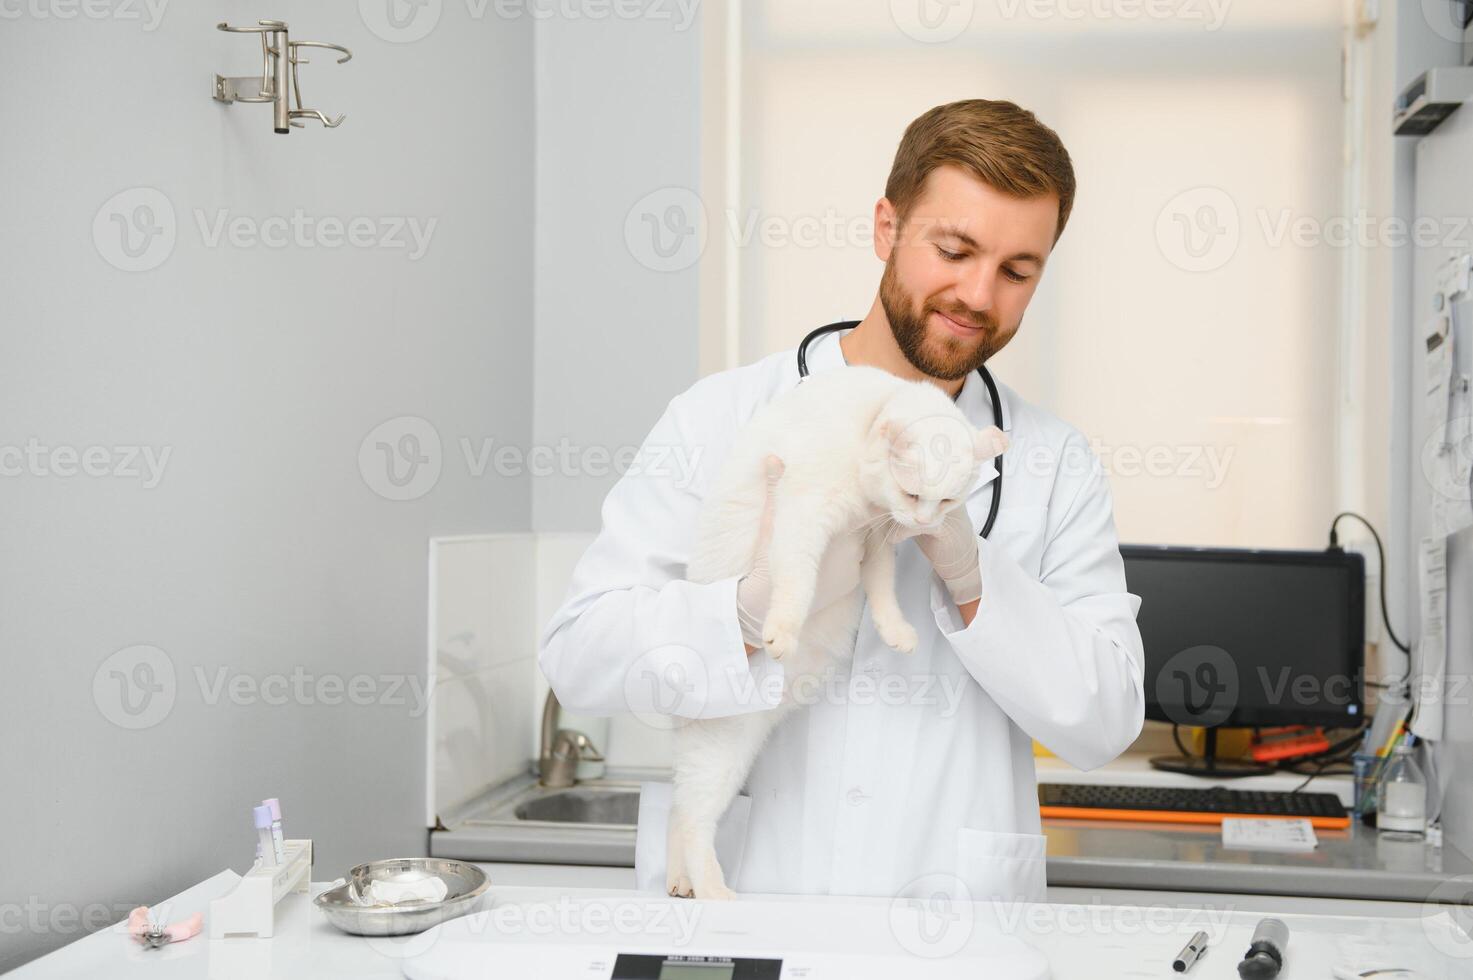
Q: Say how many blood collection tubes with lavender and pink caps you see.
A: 2